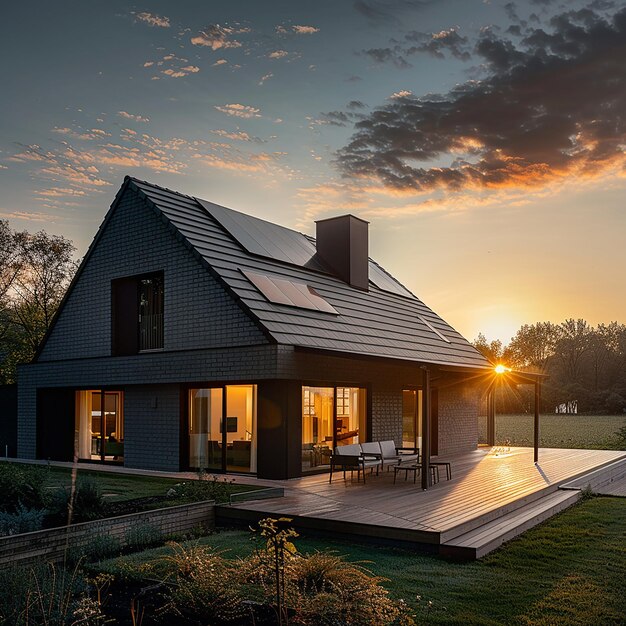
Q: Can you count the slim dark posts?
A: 3